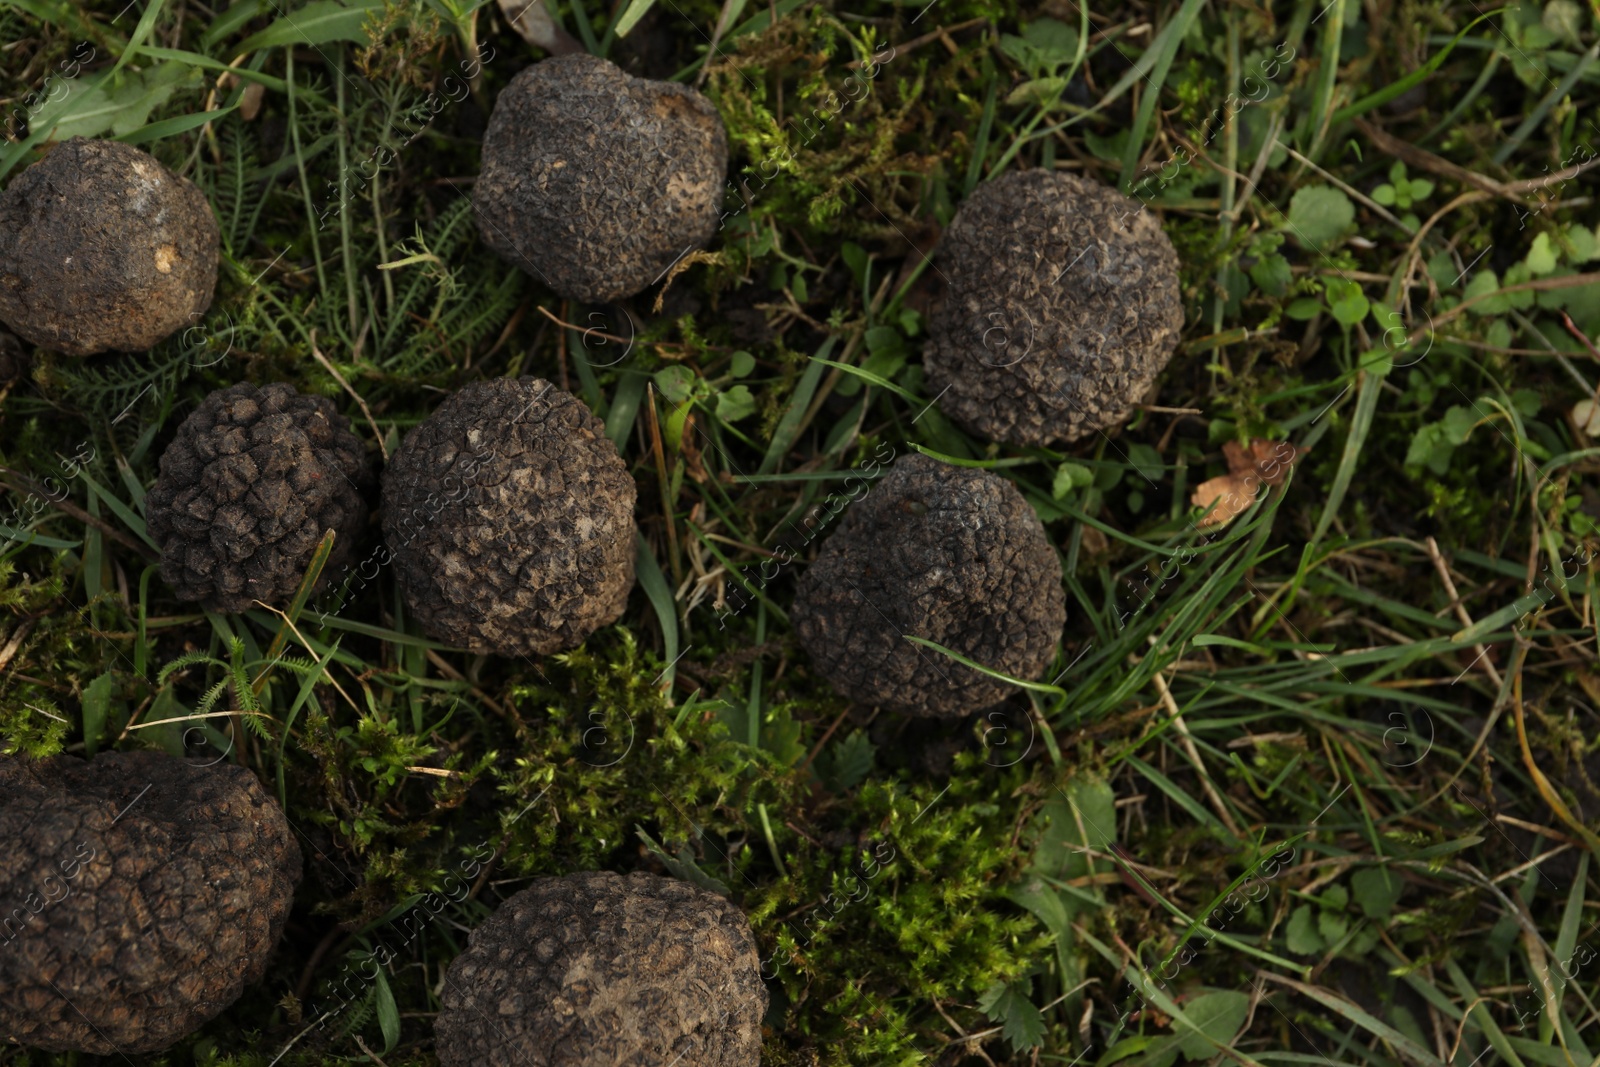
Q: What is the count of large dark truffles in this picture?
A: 8